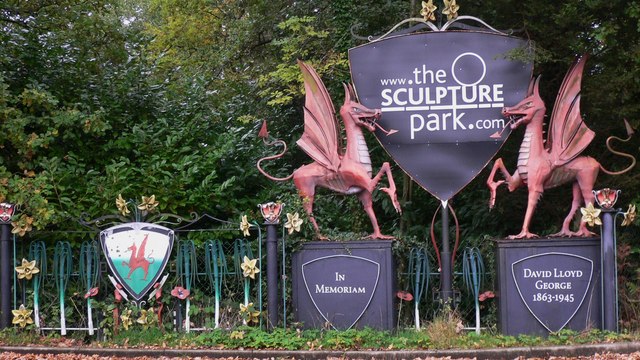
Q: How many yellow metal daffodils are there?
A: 15